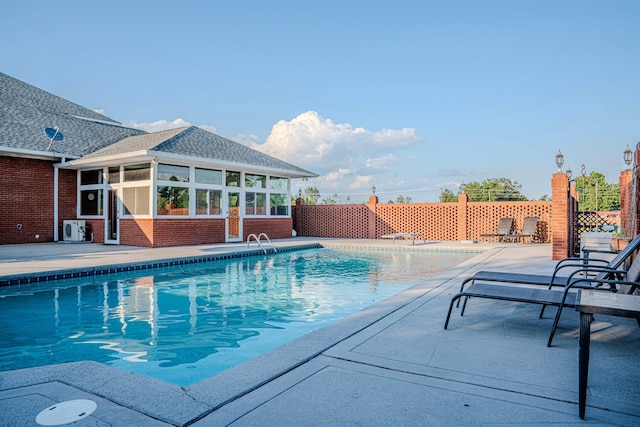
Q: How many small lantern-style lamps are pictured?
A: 6